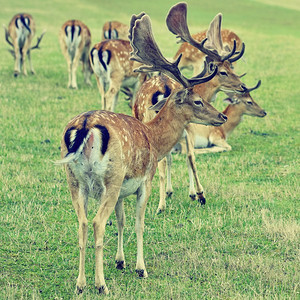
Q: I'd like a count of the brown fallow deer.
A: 8